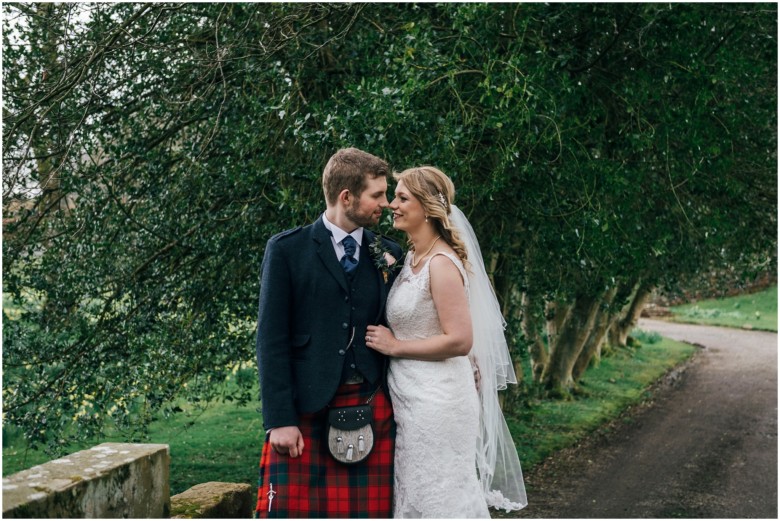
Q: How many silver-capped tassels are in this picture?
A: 3